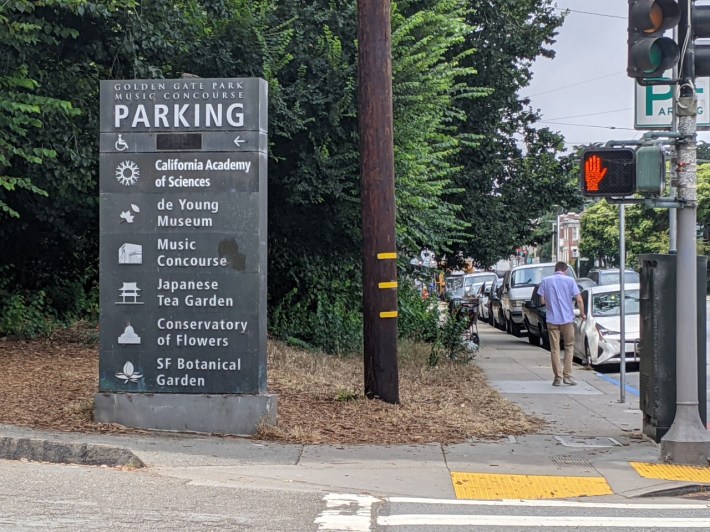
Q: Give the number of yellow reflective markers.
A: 3